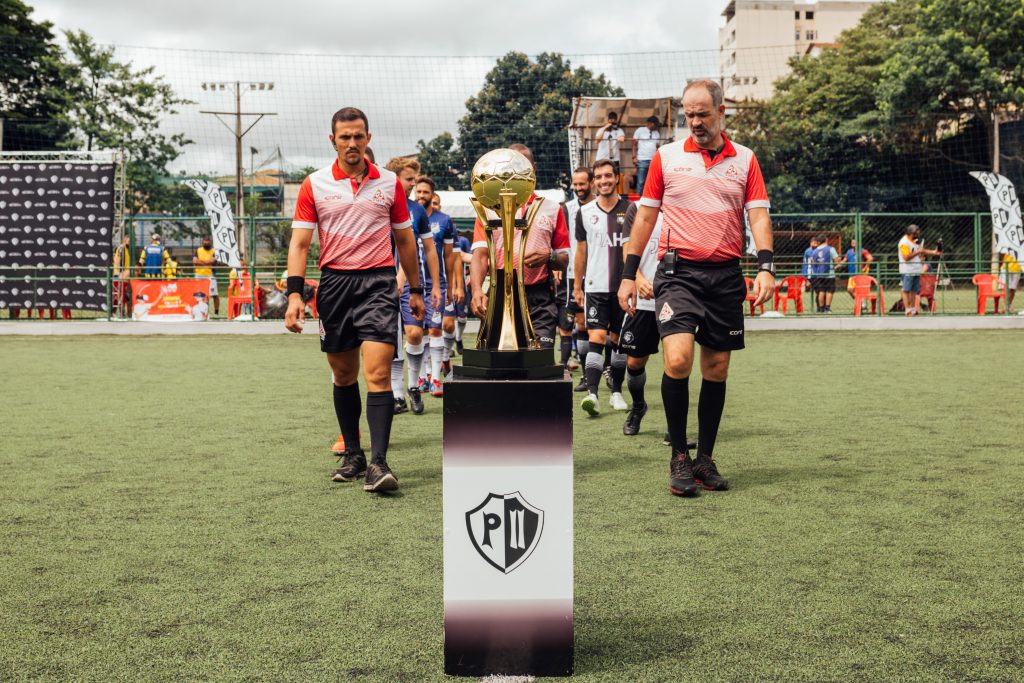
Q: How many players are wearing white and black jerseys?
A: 3